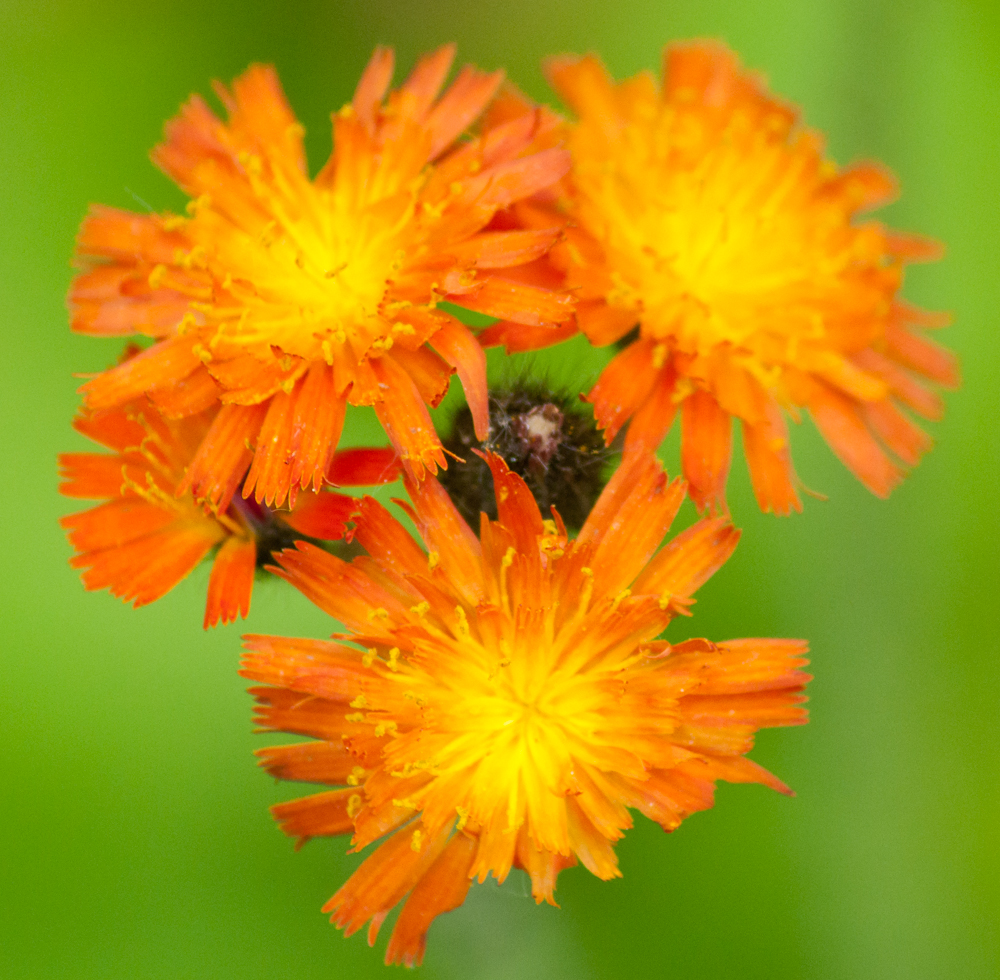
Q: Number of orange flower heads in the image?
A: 4